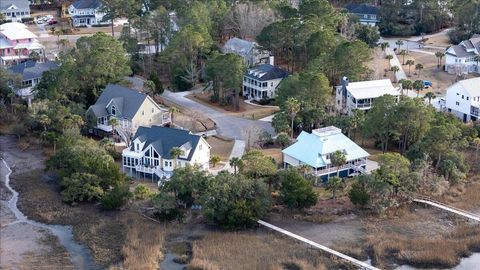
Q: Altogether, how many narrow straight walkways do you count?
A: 2